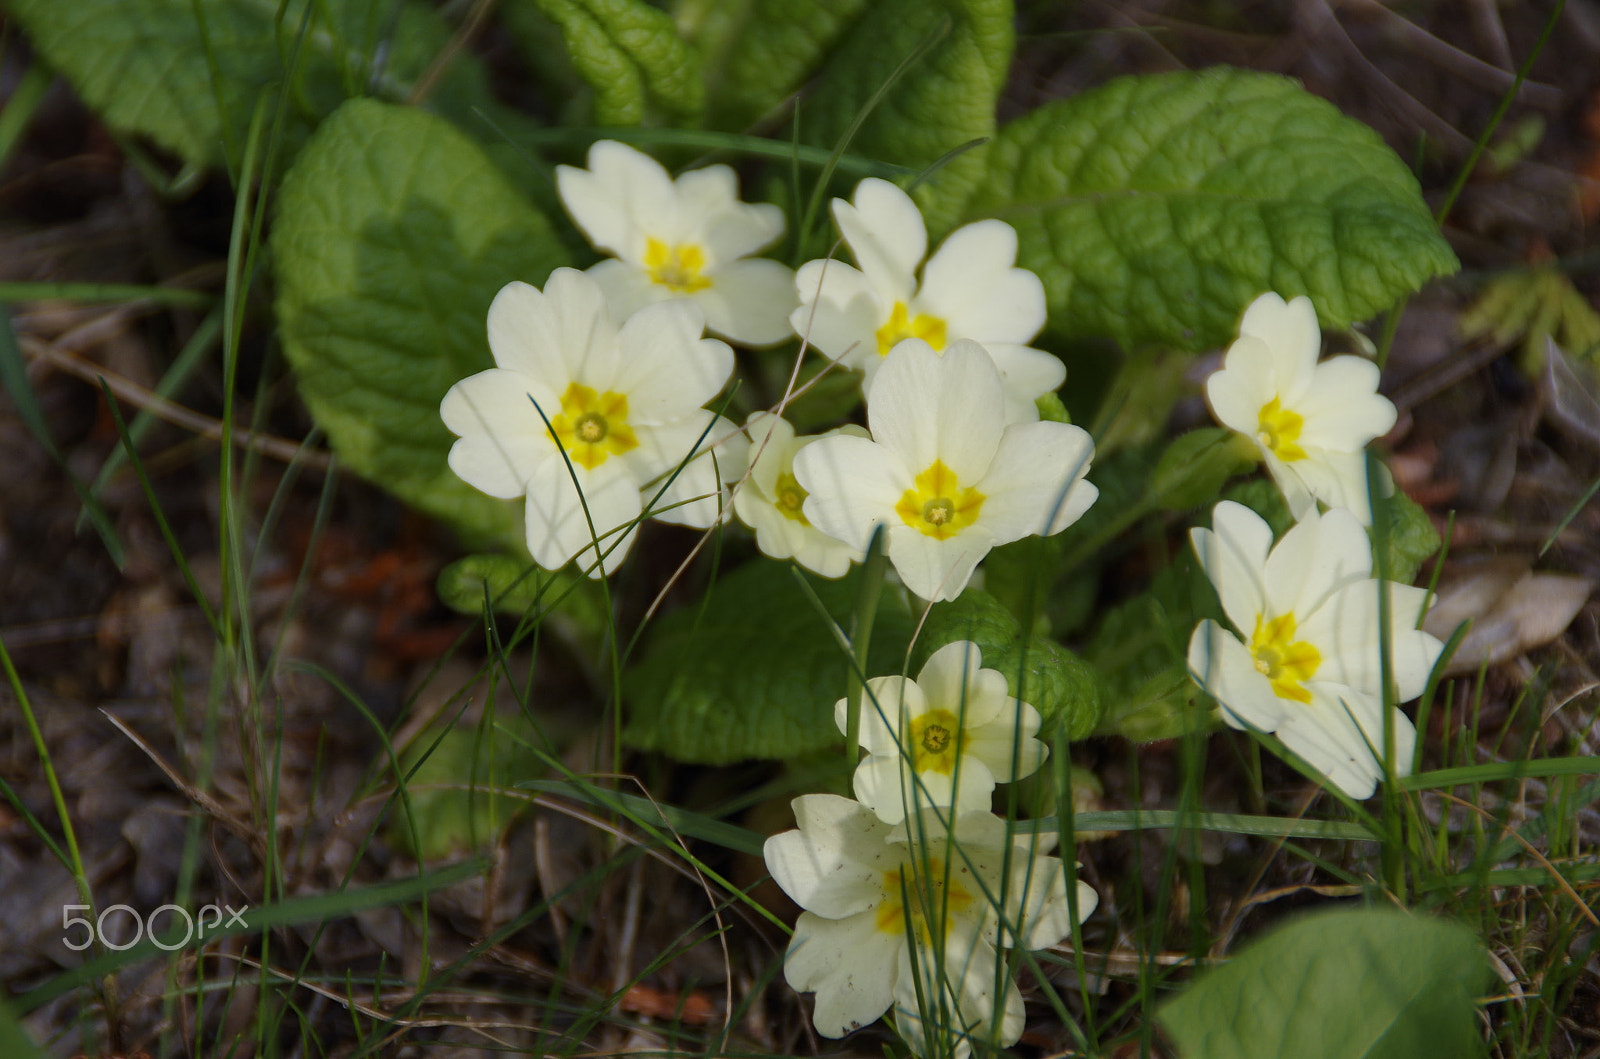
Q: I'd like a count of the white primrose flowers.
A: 9